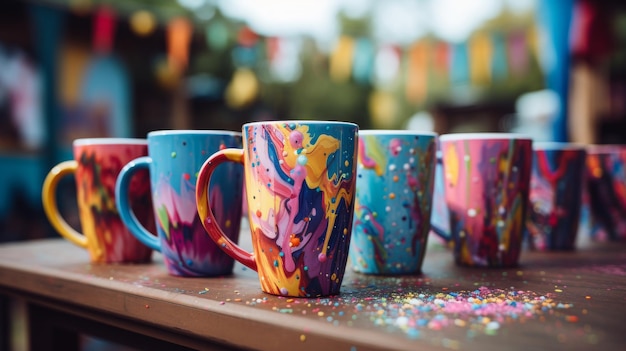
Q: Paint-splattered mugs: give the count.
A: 7